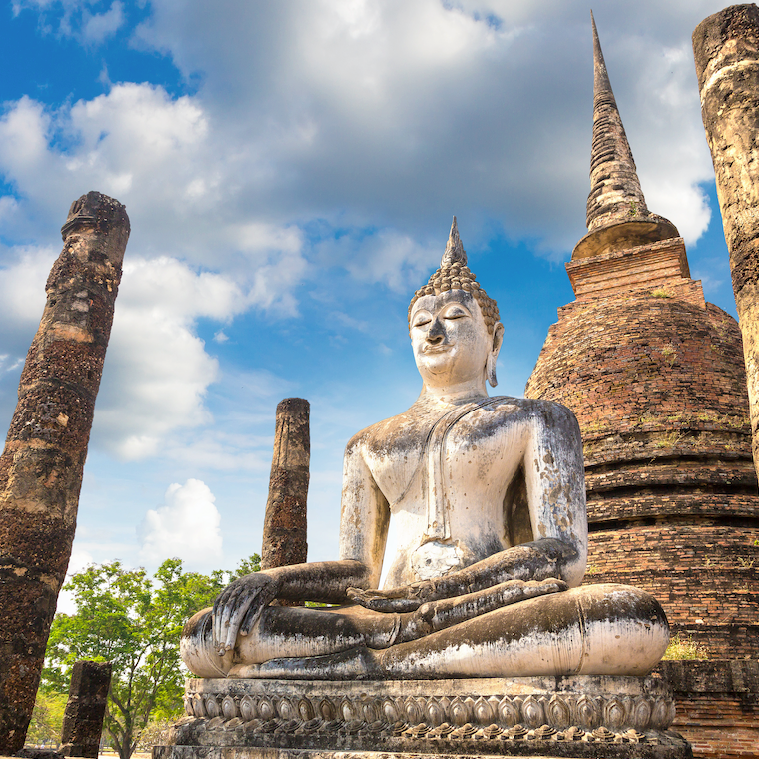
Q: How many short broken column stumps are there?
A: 1